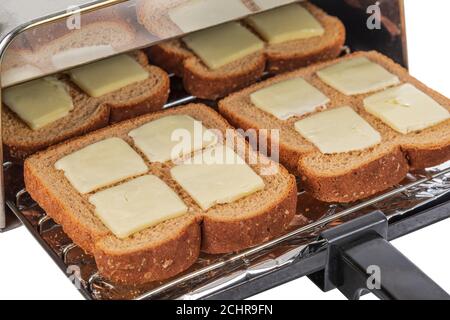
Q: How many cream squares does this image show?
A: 12